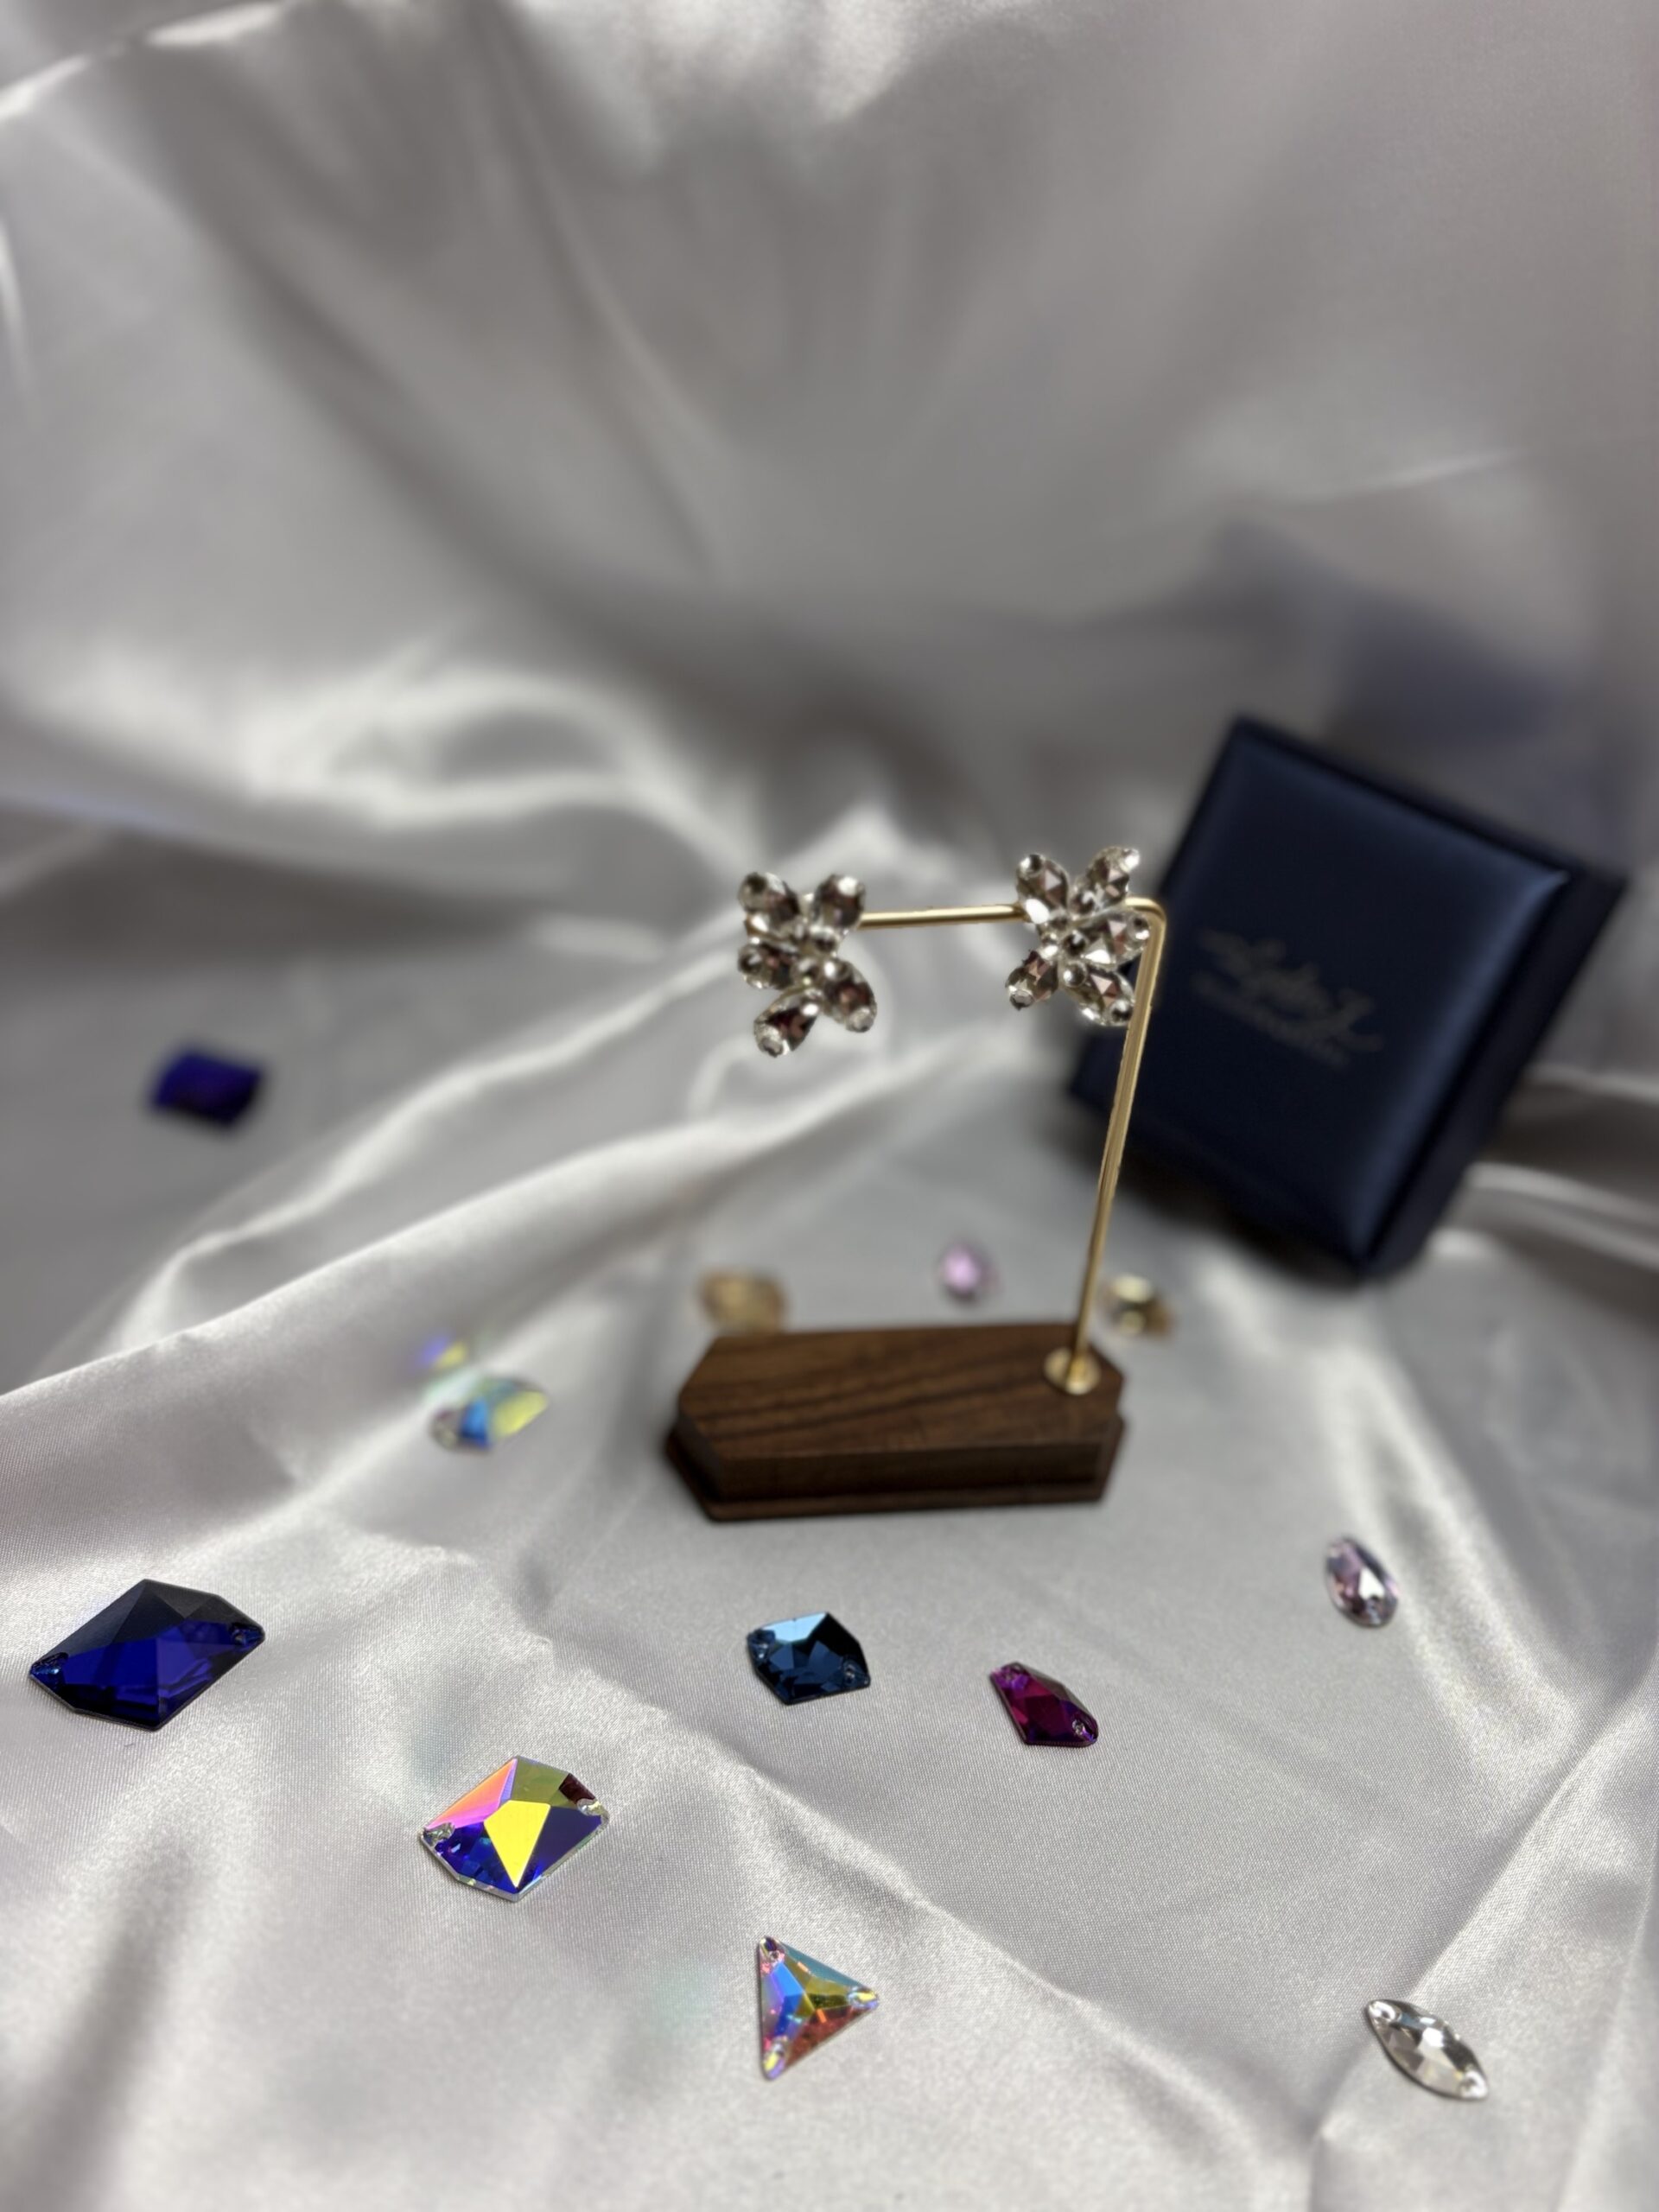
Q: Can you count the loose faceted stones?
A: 12